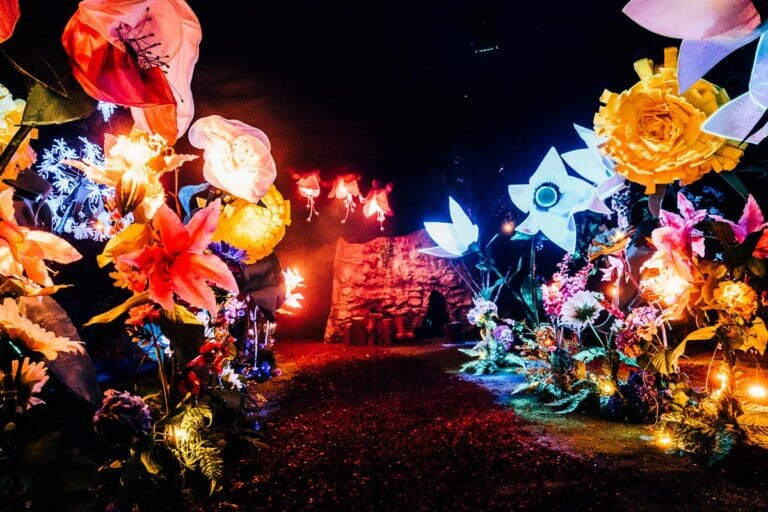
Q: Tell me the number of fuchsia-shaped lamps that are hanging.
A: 3